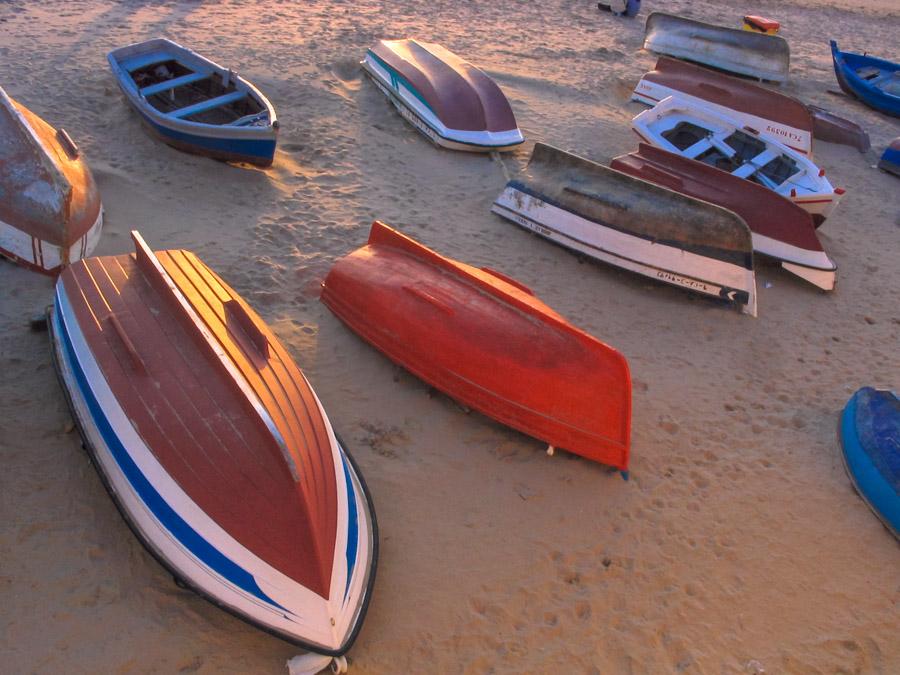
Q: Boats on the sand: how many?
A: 14